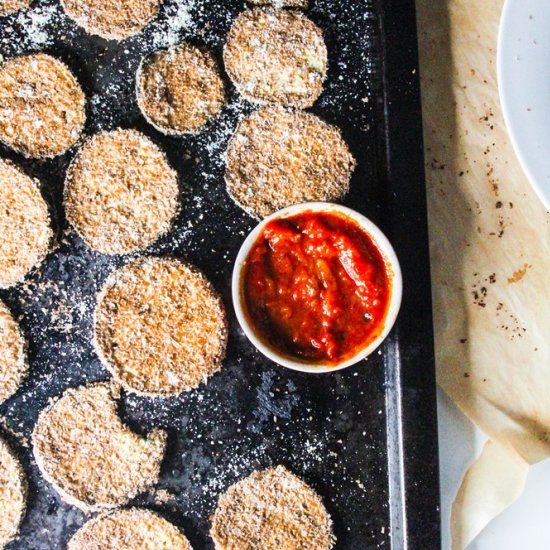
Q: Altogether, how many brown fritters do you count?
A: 15